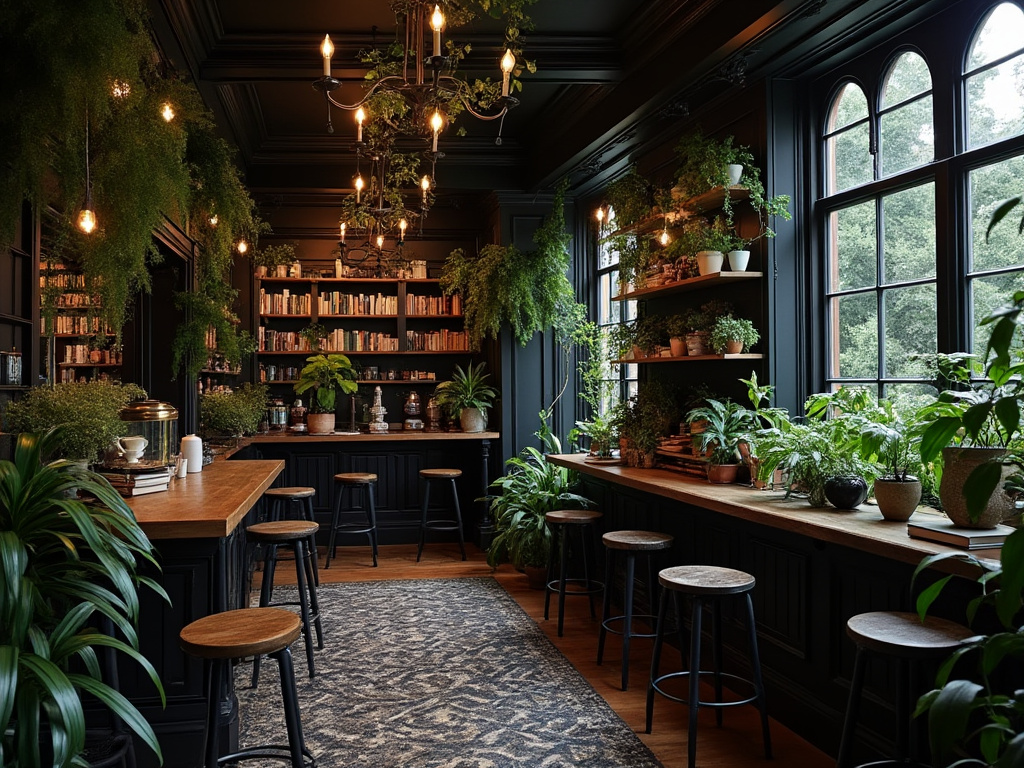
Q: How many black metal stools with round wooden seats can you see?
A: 9